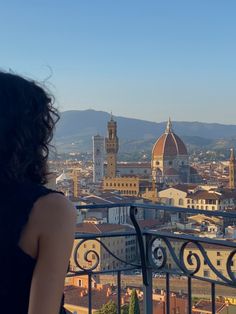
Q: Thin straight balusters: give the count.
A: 5